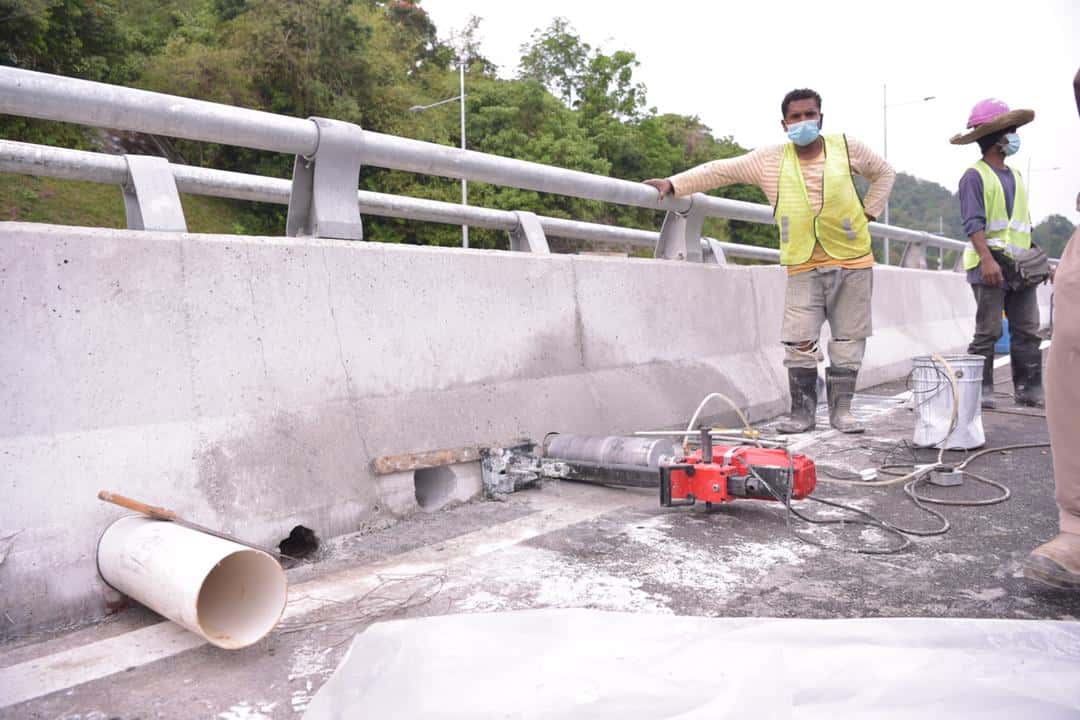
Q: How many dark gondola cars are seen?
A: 0